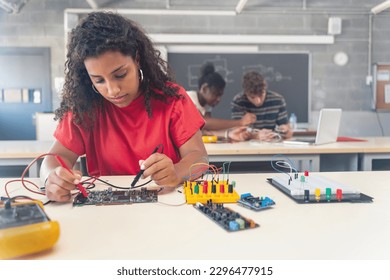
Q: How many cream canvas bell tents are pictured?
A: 0